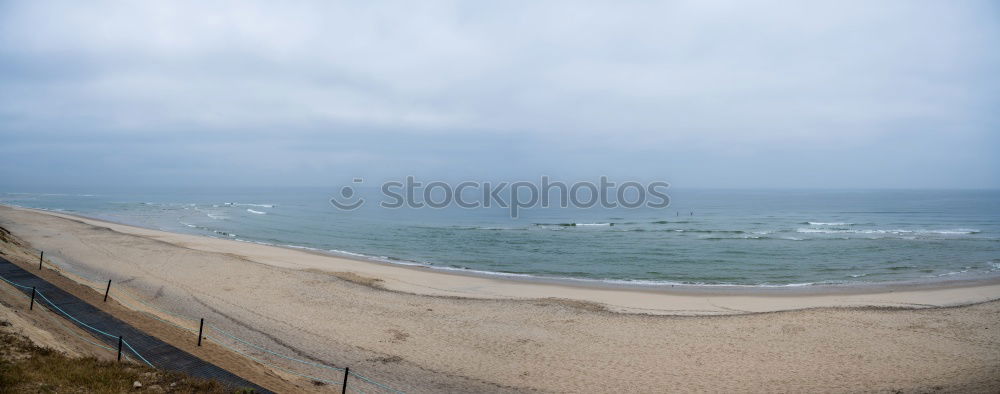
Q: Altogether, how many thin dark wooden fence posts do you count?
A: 6